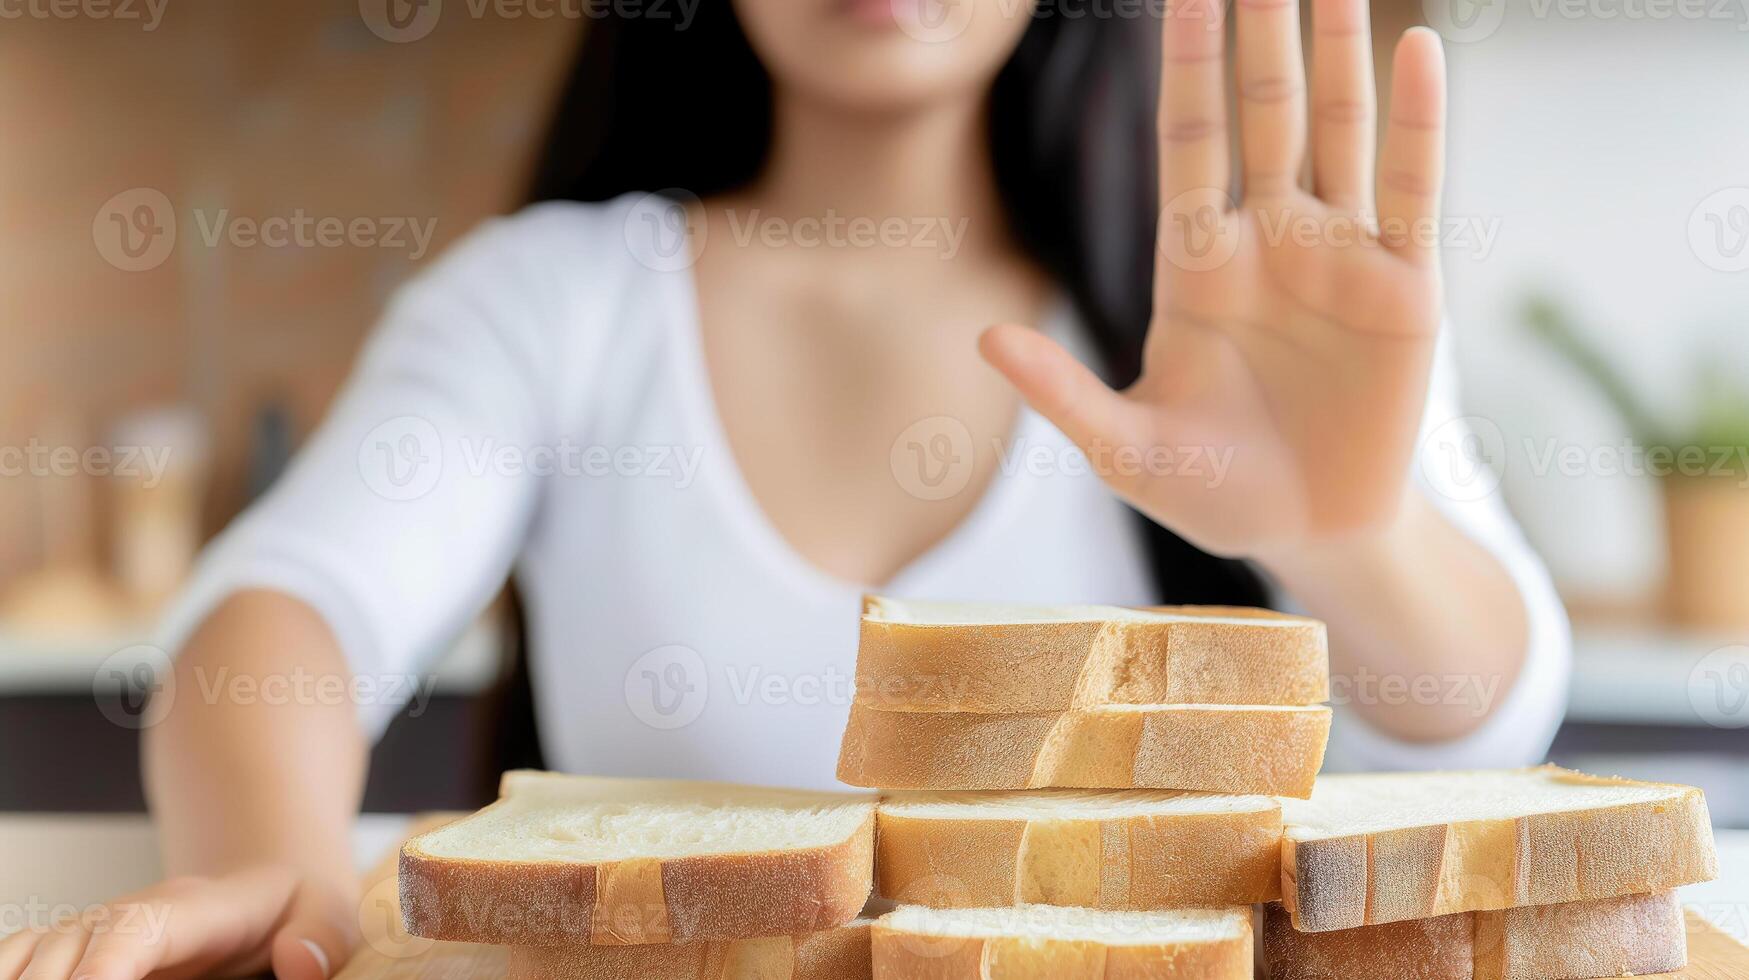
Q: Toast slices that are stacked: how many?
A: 8